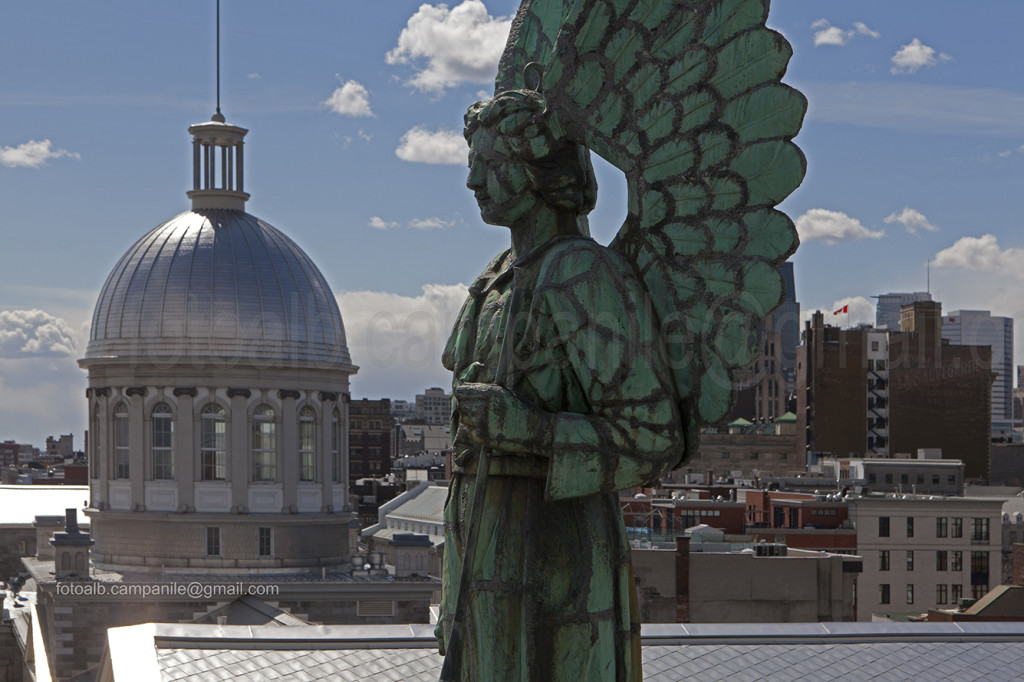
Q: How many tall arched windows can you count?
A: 7